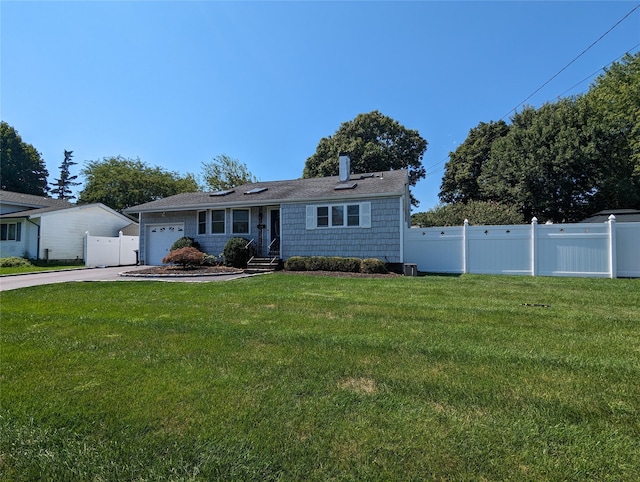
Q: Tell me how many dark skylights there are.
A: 3